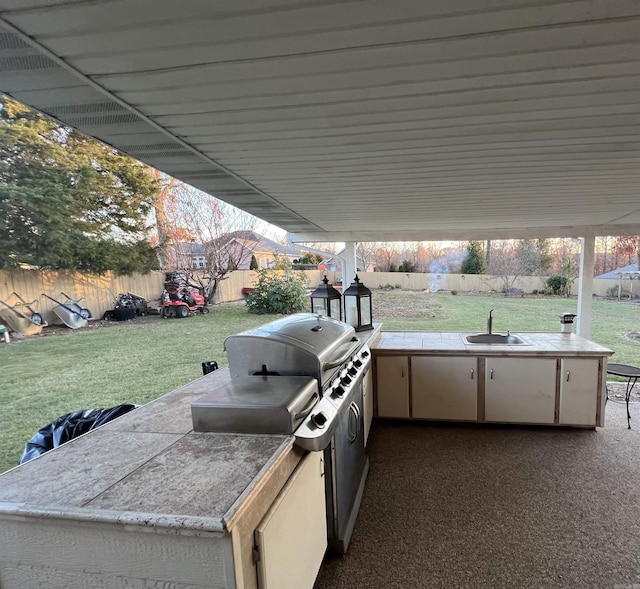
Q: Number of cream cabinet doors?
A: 6